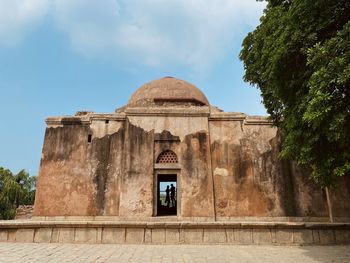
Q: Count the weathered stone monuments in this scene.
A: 1